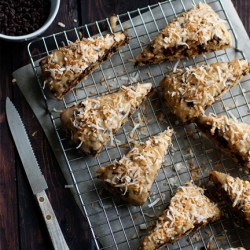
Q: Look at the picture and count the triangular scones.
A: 8